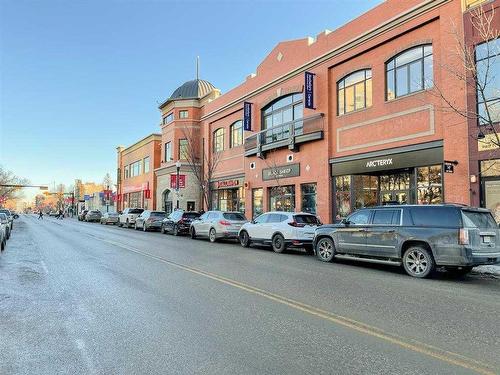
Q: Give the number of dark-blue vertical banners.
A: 2